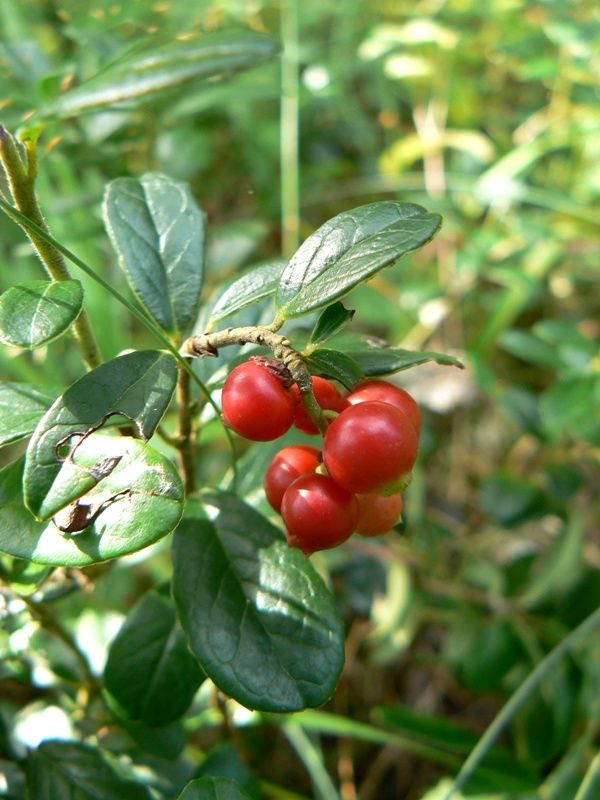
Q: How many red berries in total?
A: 7